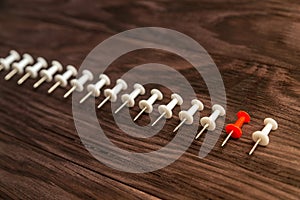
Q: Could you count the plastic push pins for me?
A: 15